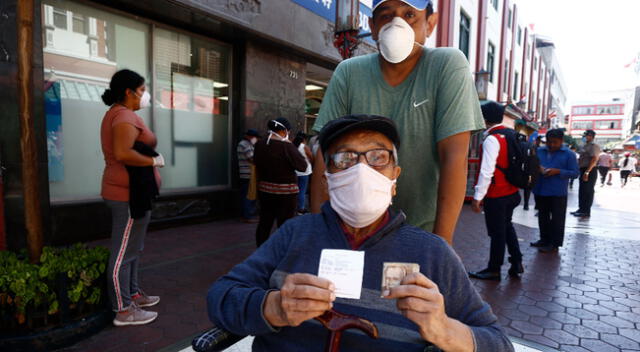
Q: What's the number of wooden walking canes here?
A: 1